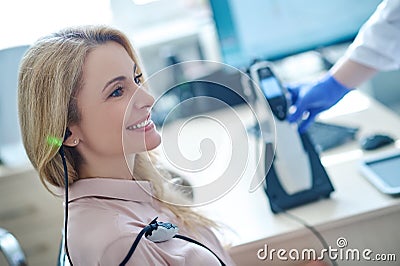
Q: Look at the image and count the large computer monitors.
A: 1